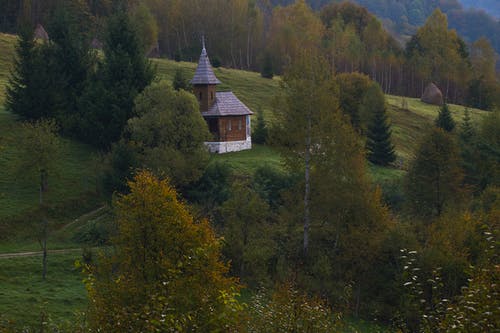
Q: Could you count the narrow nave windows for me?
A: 2